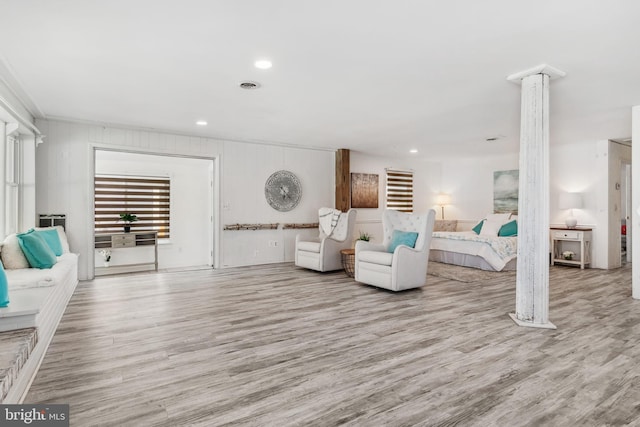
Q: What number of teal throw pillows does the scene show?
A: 6